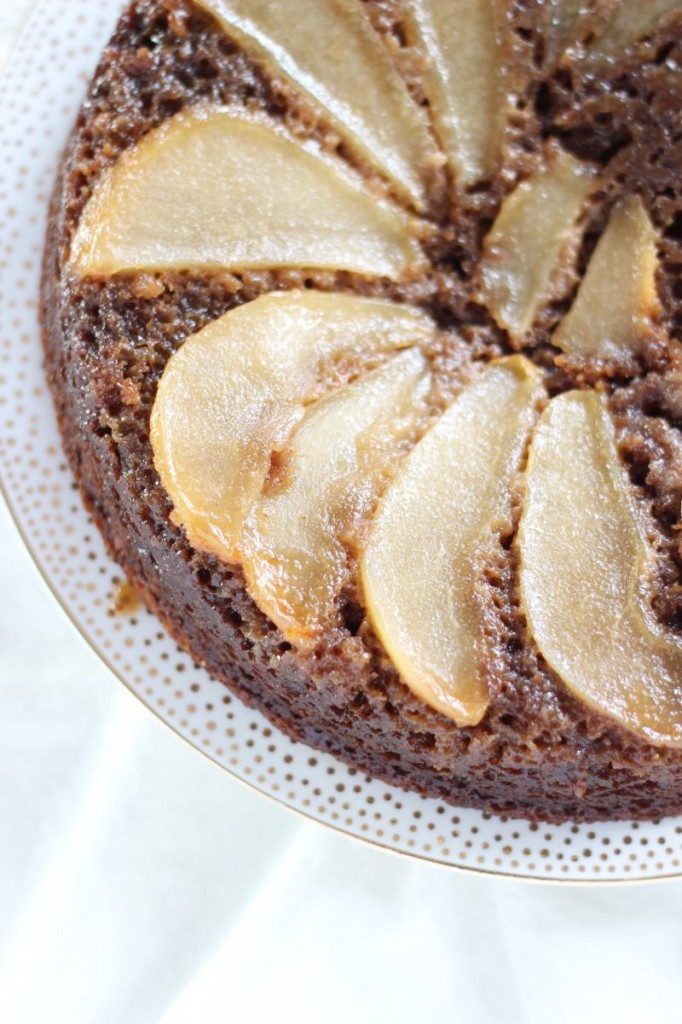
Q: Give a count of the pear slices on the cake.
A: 11